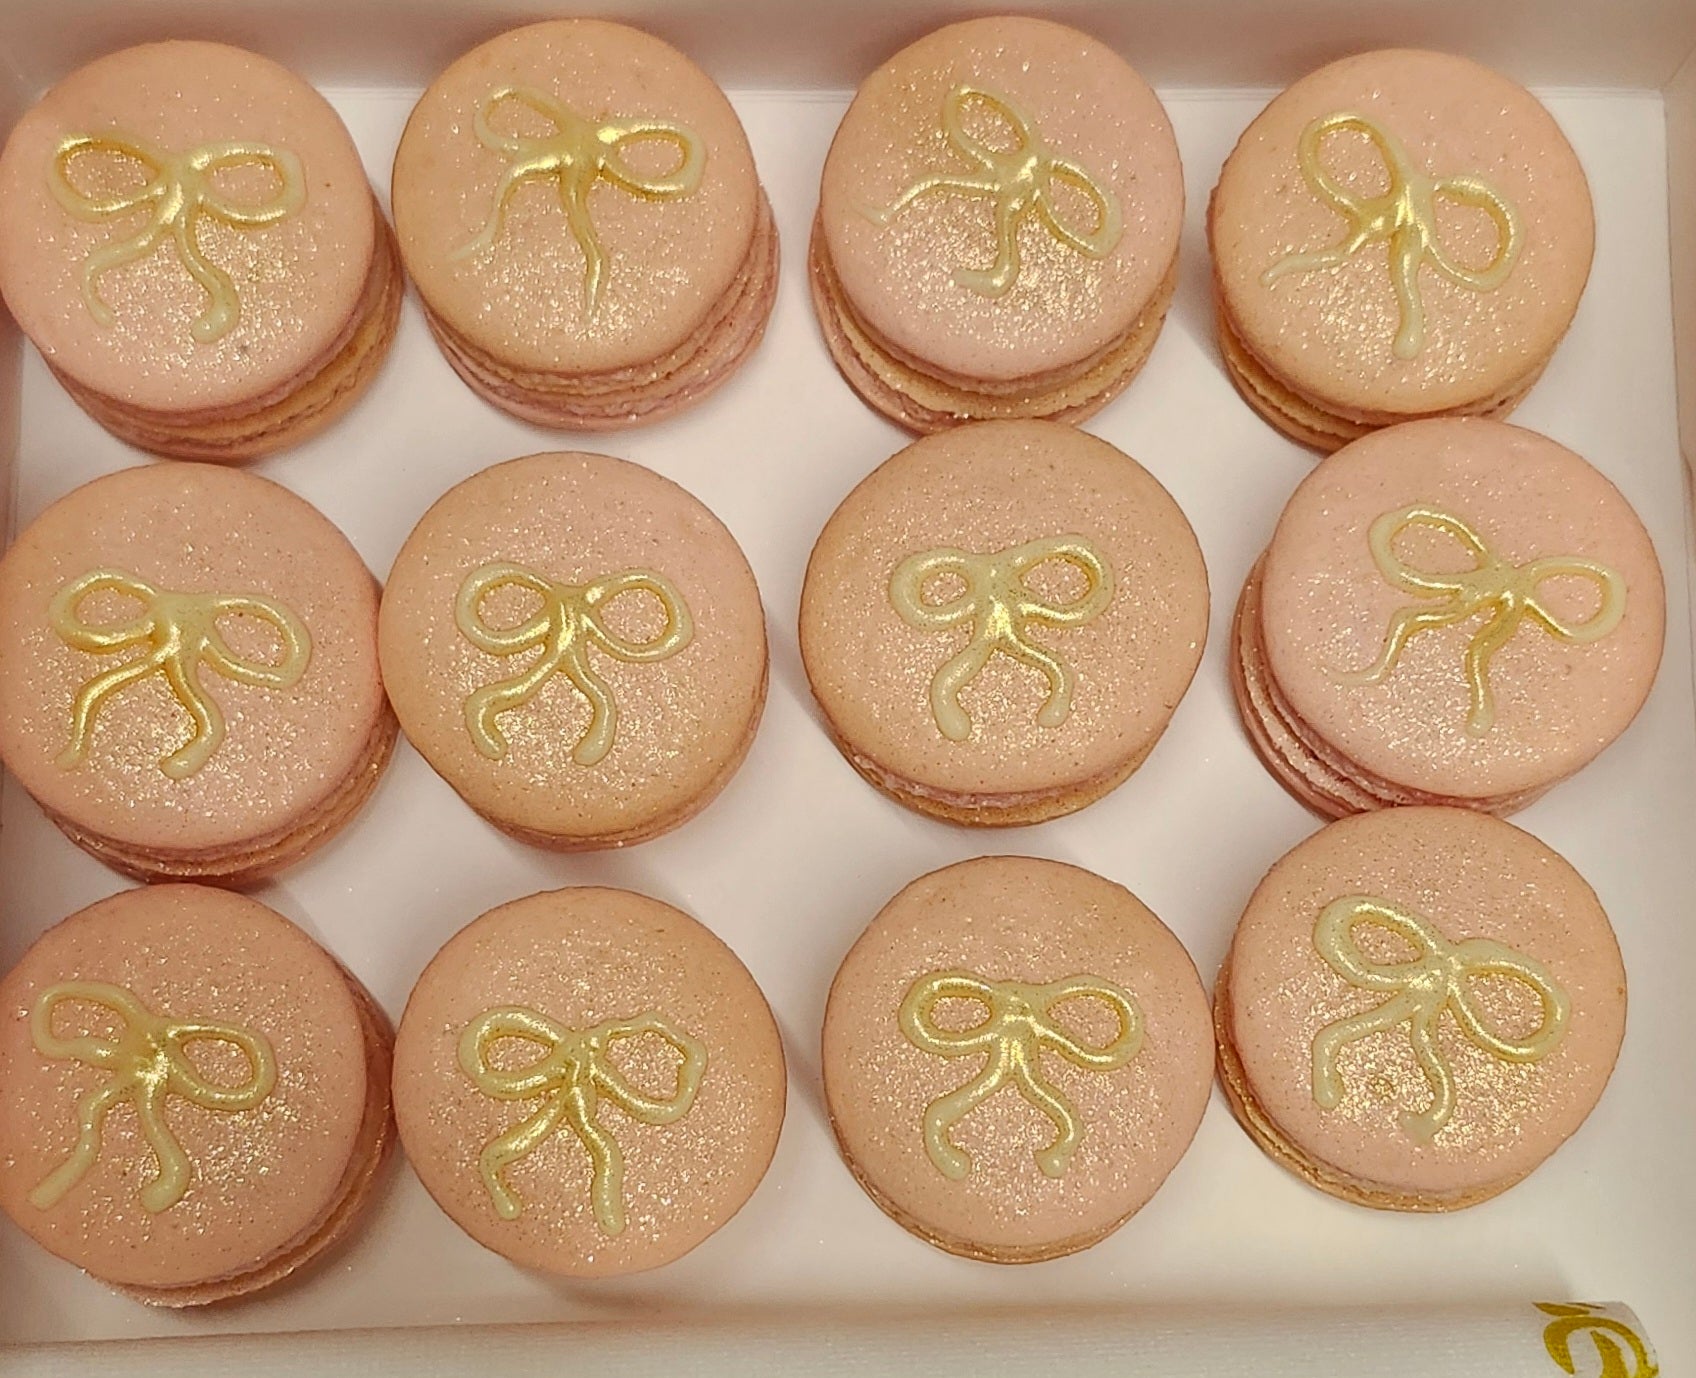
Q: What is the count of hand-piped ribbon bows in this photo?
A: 12